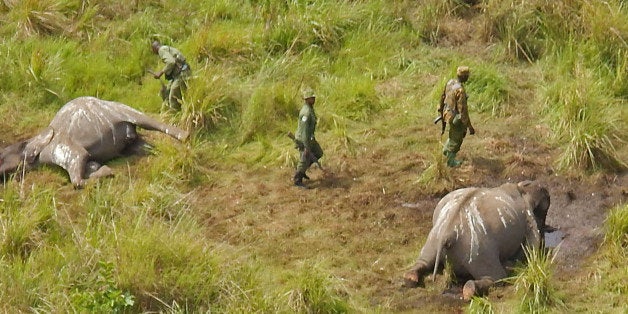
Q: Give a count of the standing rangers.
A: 3